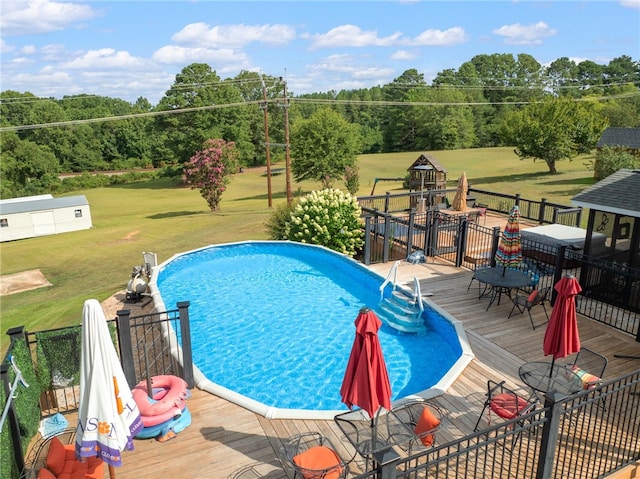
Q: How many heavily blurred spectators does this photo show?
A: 0